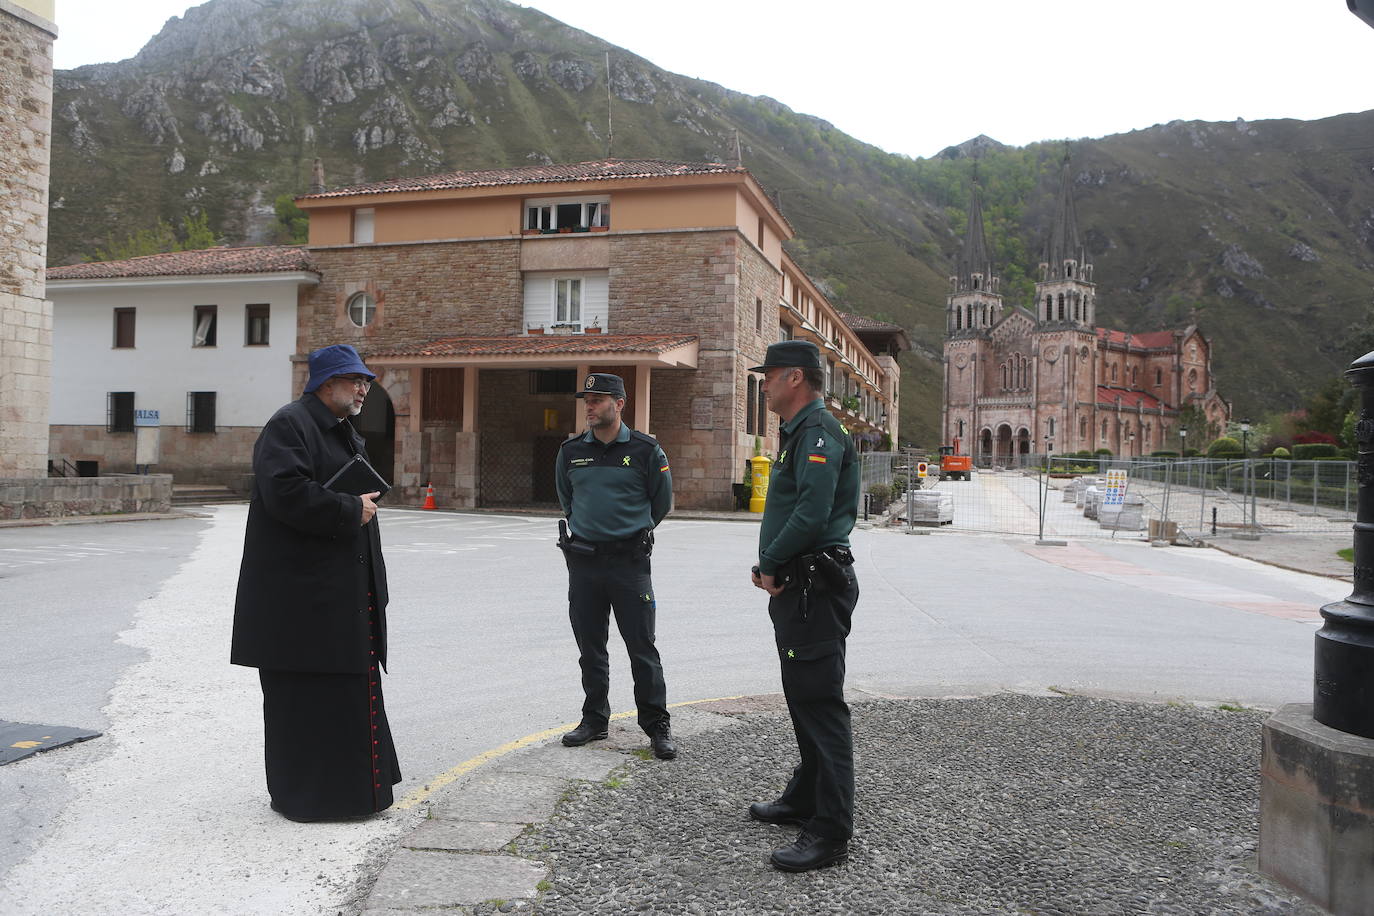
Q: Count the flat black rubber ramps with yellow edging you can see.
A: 1